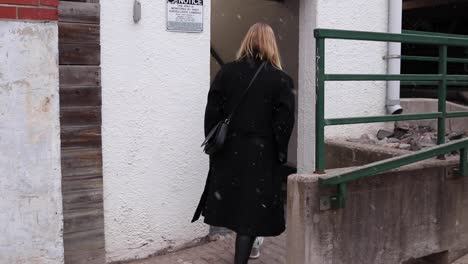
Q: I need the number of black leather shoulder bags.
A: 1